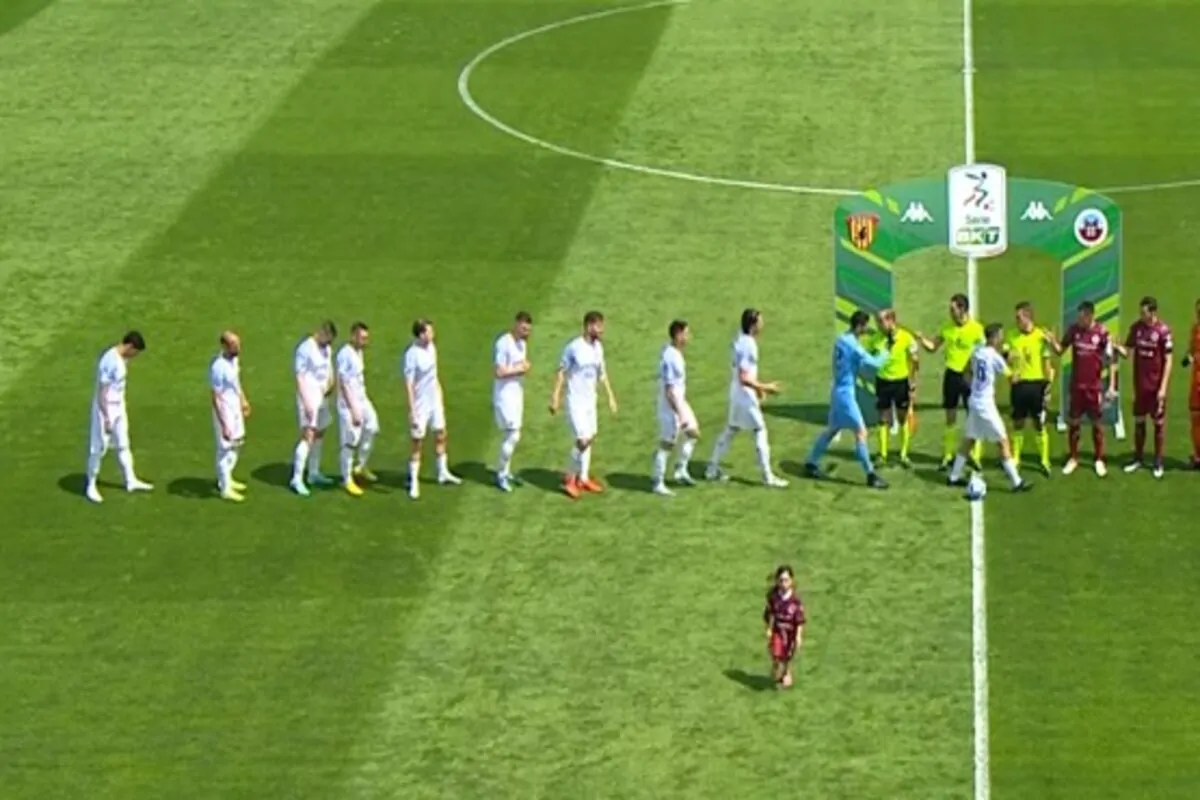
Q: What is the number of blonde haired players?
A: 0